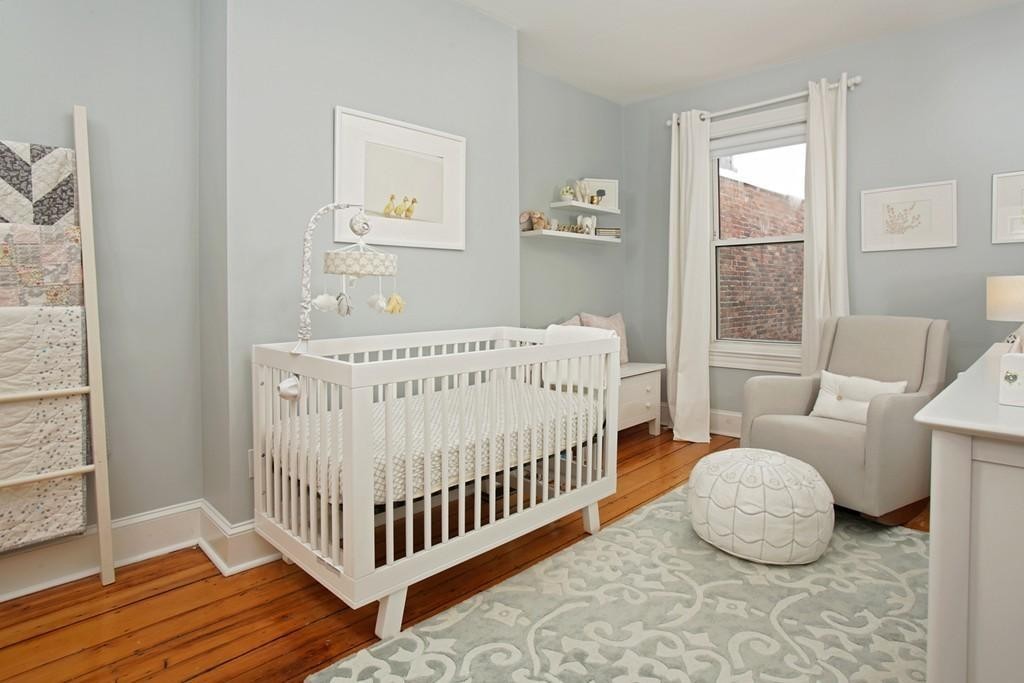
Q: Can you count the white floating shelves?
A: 2